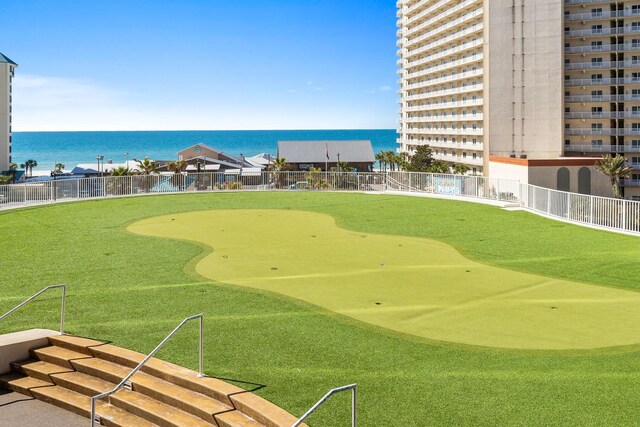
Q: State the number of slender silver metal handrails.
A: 3